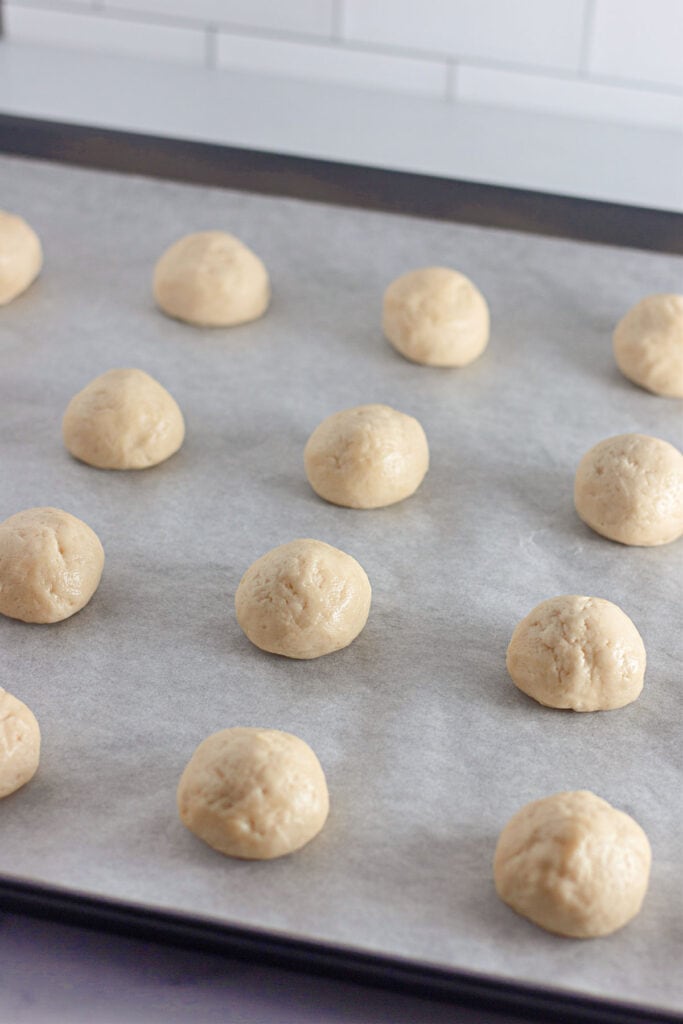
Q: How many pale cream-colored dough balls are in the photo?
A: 13